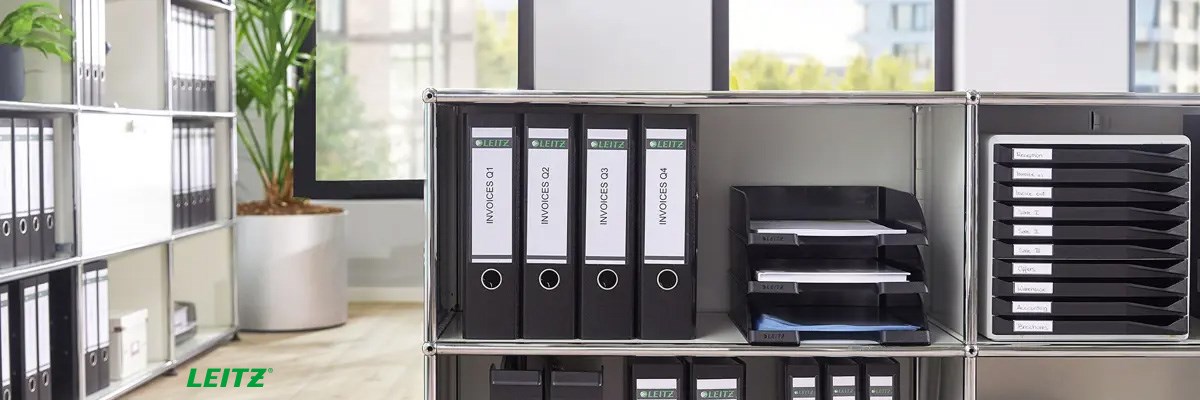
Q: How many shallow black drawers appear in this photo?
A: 10